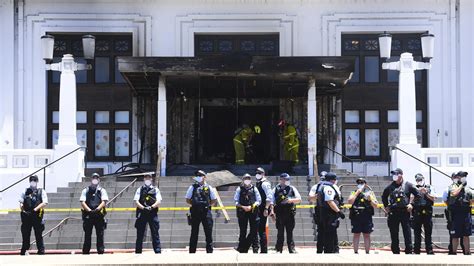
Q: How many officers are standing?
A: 14